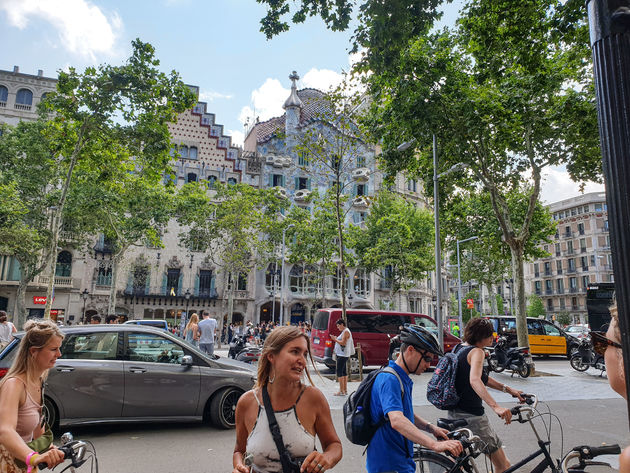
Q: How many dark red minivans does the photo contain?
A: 1